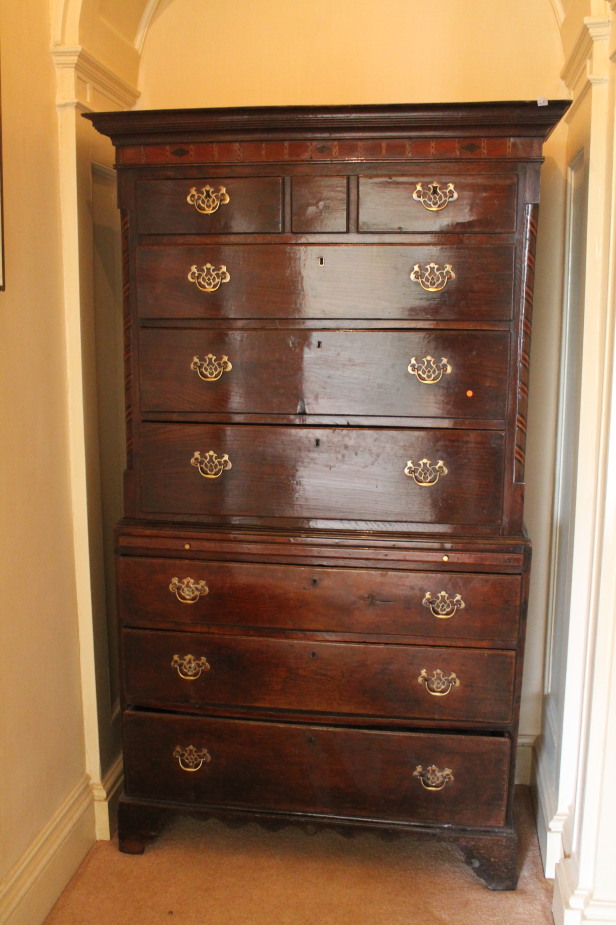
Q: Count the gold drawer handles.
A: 14